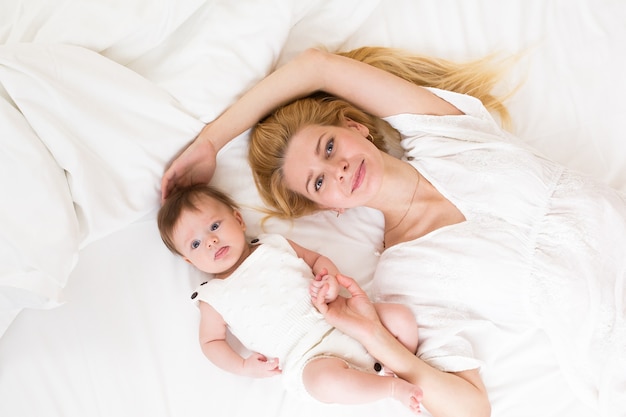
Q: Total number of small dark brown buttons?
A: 4